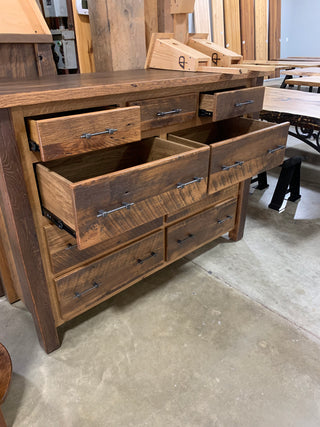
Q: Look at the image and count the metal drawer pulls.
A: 12